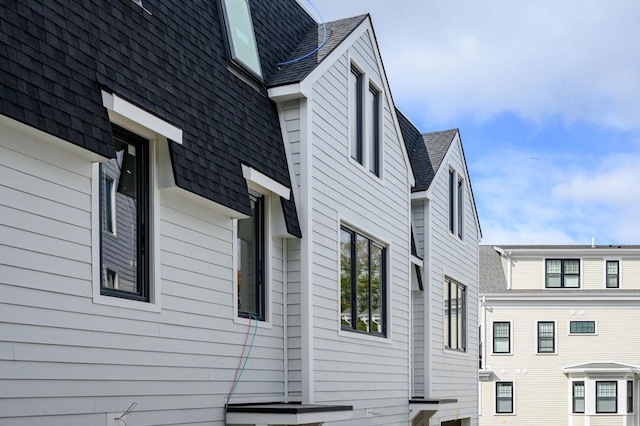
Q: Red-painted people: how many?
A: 0